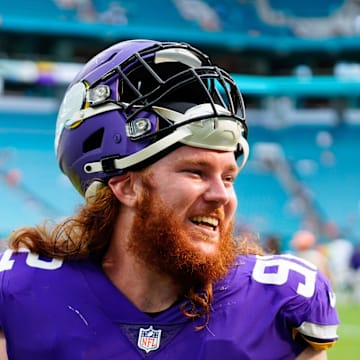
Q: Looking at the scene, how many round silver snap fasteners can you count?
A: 2